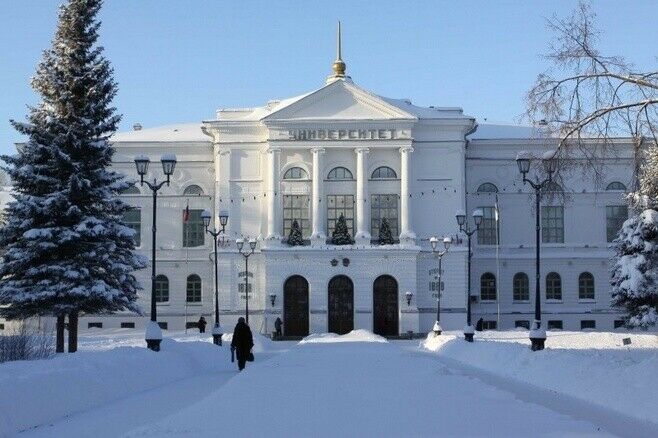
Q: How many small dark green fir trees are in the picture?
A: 3